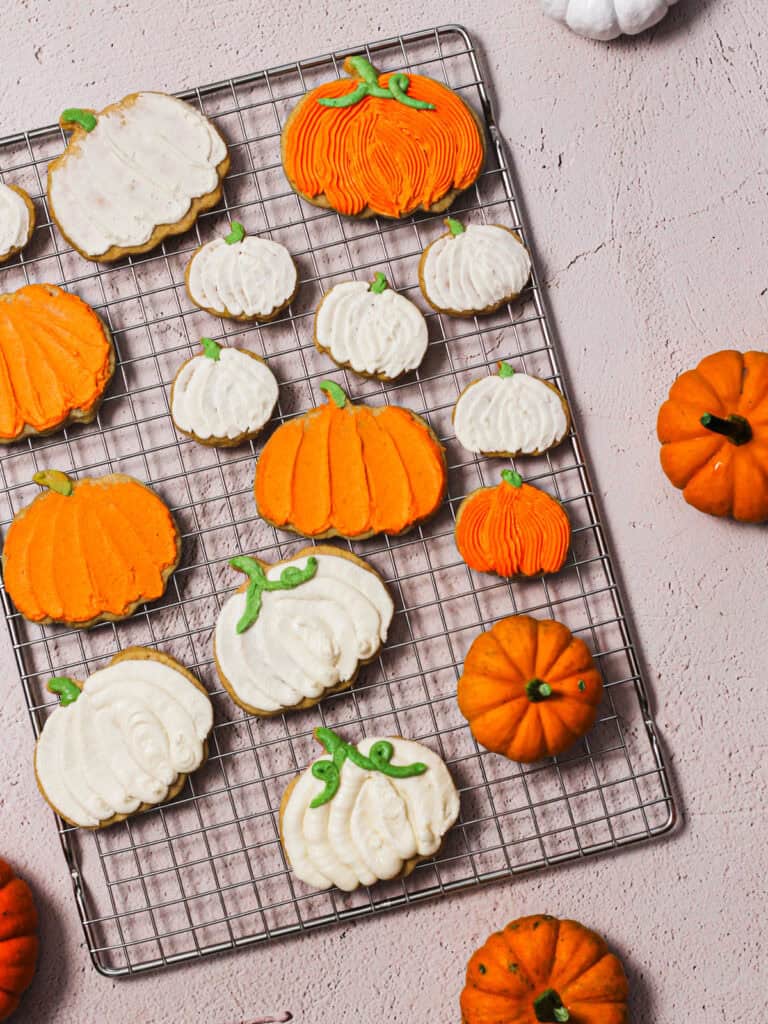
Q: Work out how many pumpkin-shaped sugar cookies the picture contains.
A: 15